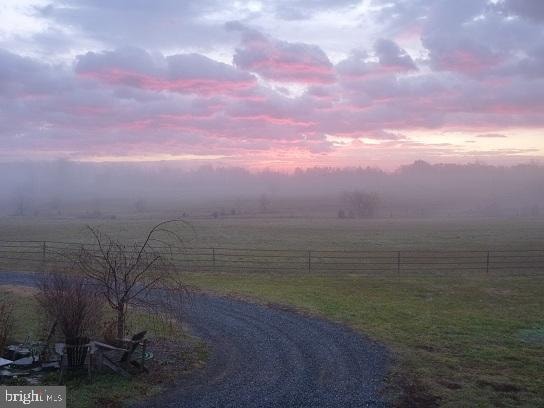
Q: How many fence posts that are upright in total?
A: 5